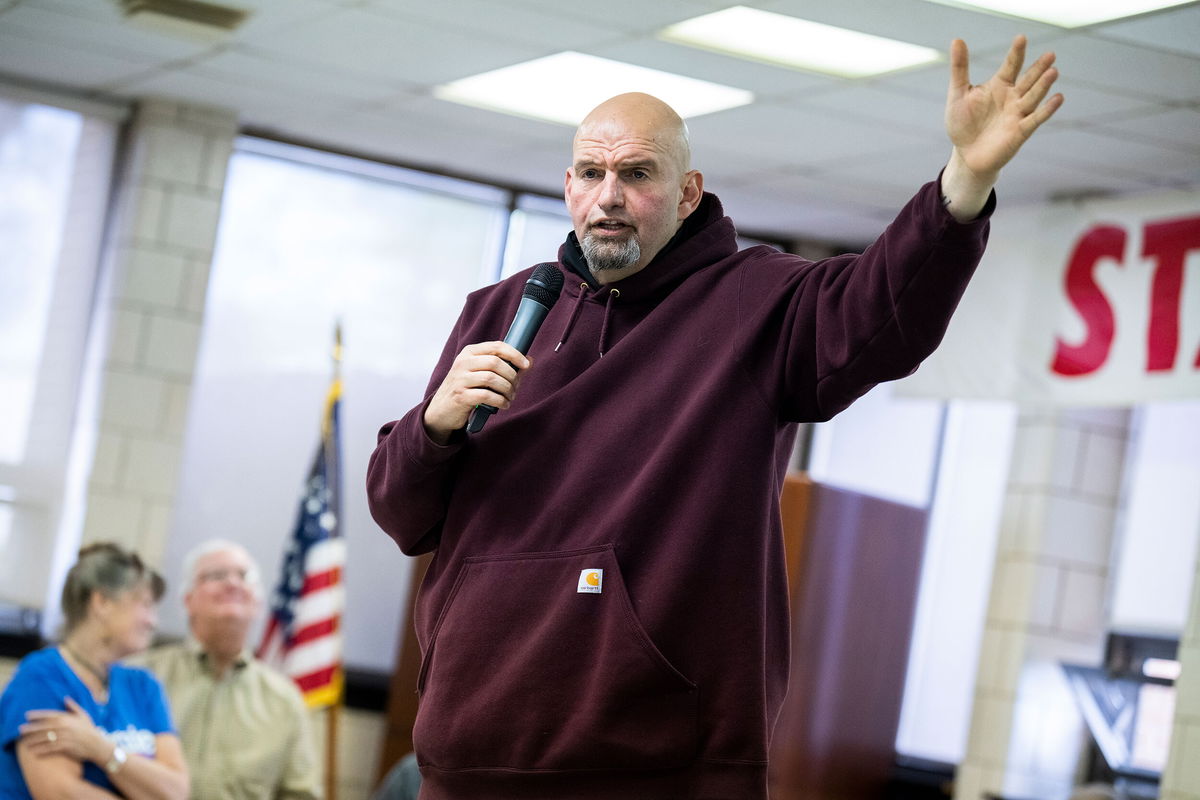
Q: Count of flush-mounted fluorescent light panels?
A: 3